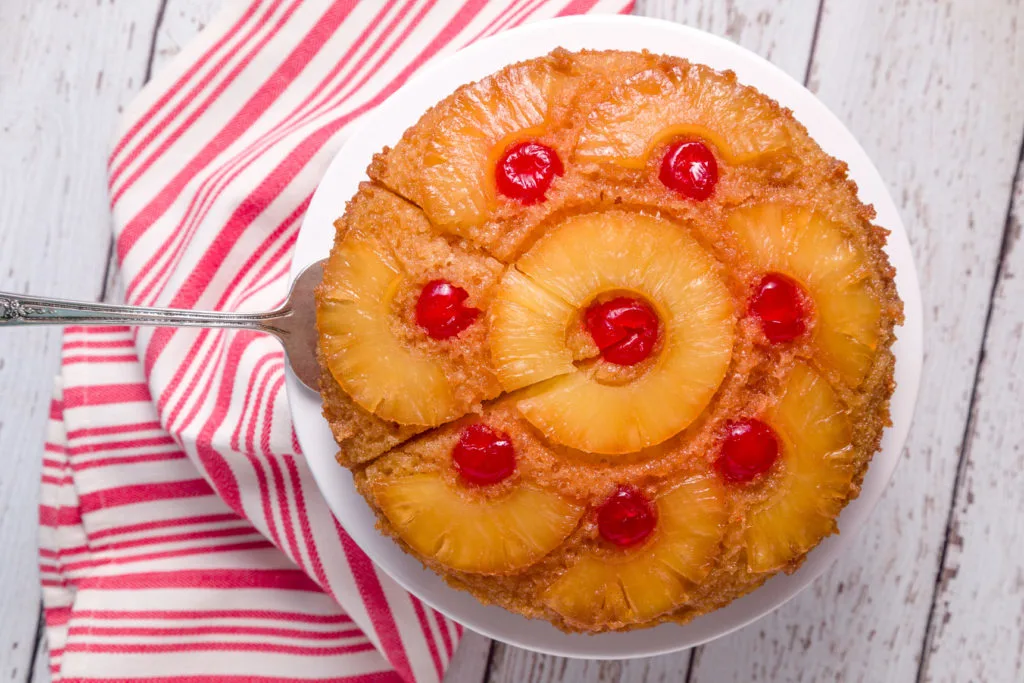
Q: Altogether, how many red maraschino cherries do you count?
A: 8